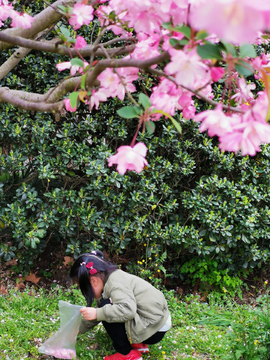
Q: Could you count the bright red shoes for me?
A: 2